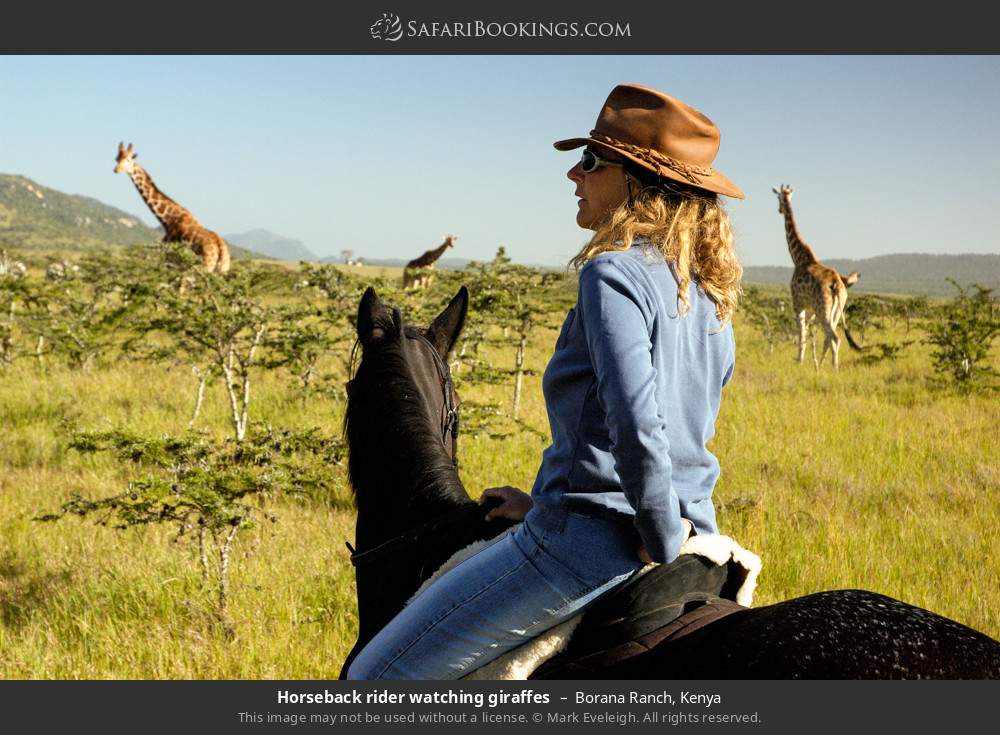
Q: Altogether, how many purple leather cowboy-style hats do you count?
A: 0